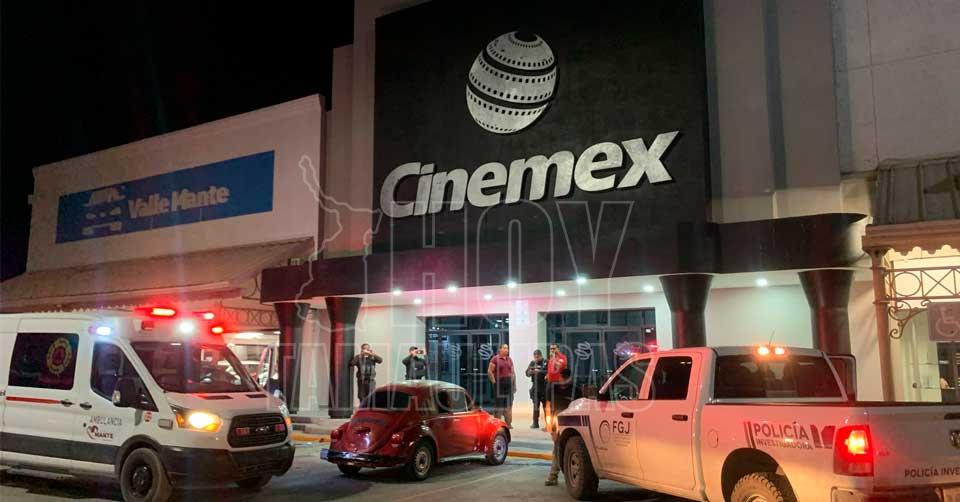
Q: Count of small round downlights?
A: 9